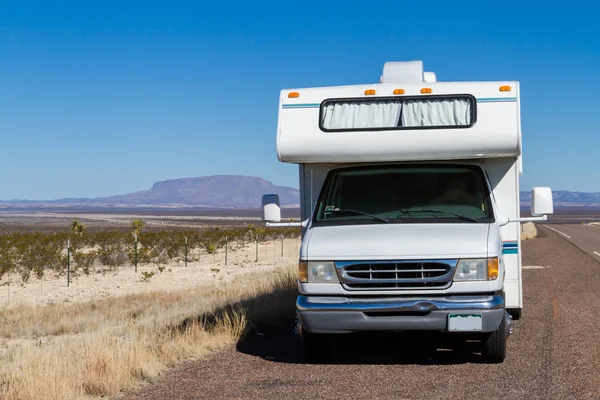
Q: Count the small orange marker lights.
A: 5